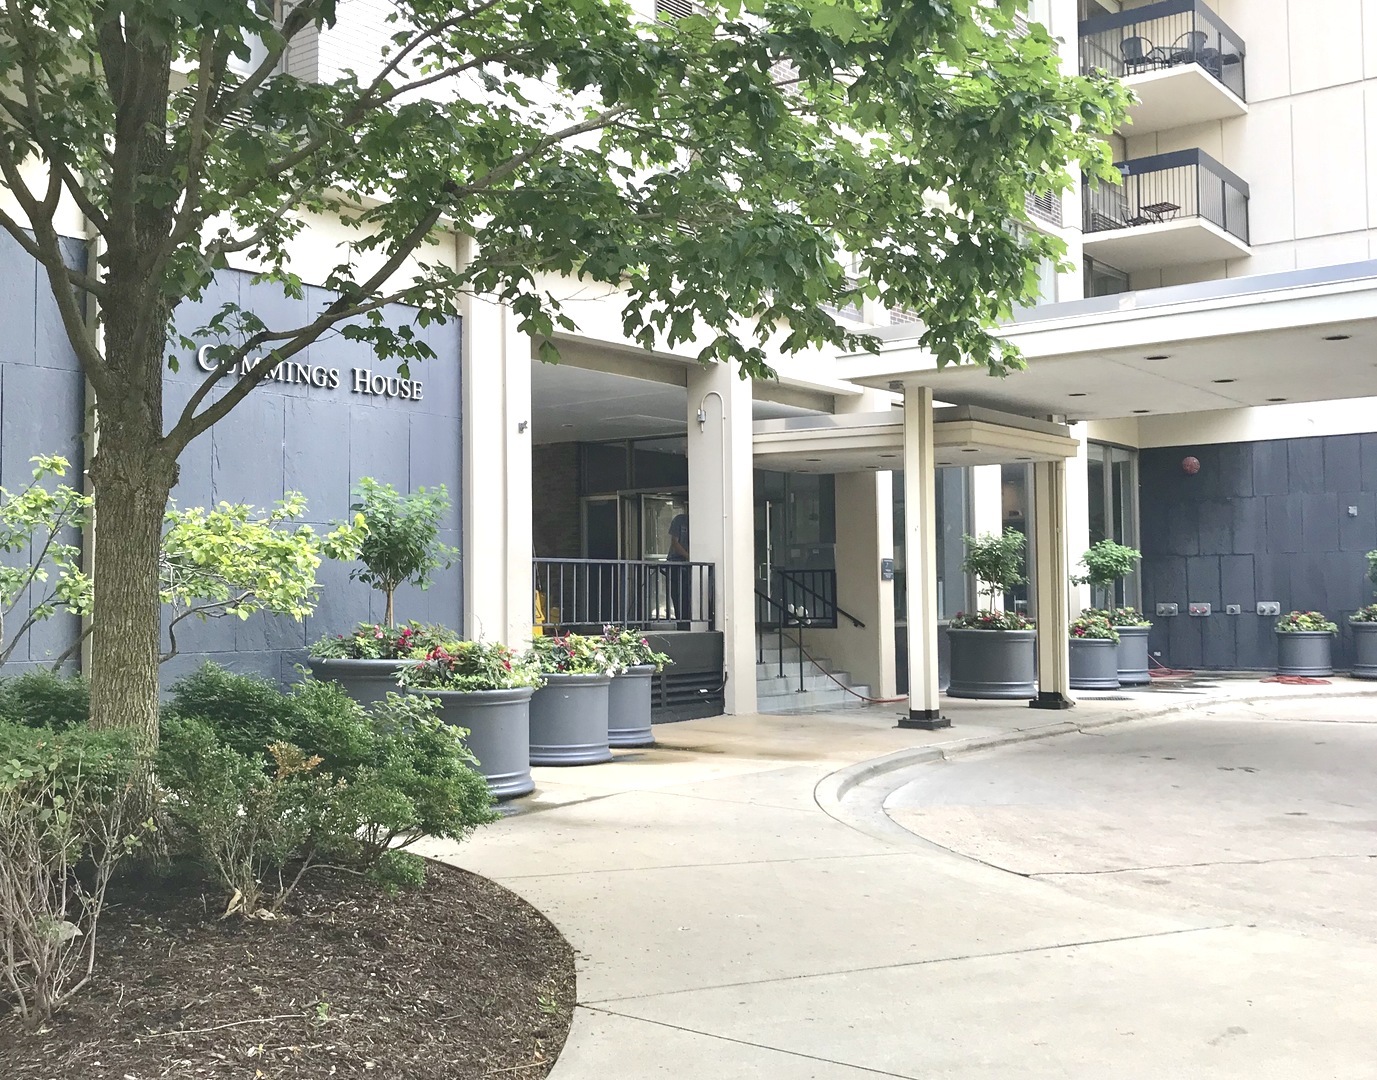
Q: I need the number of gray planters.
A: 9